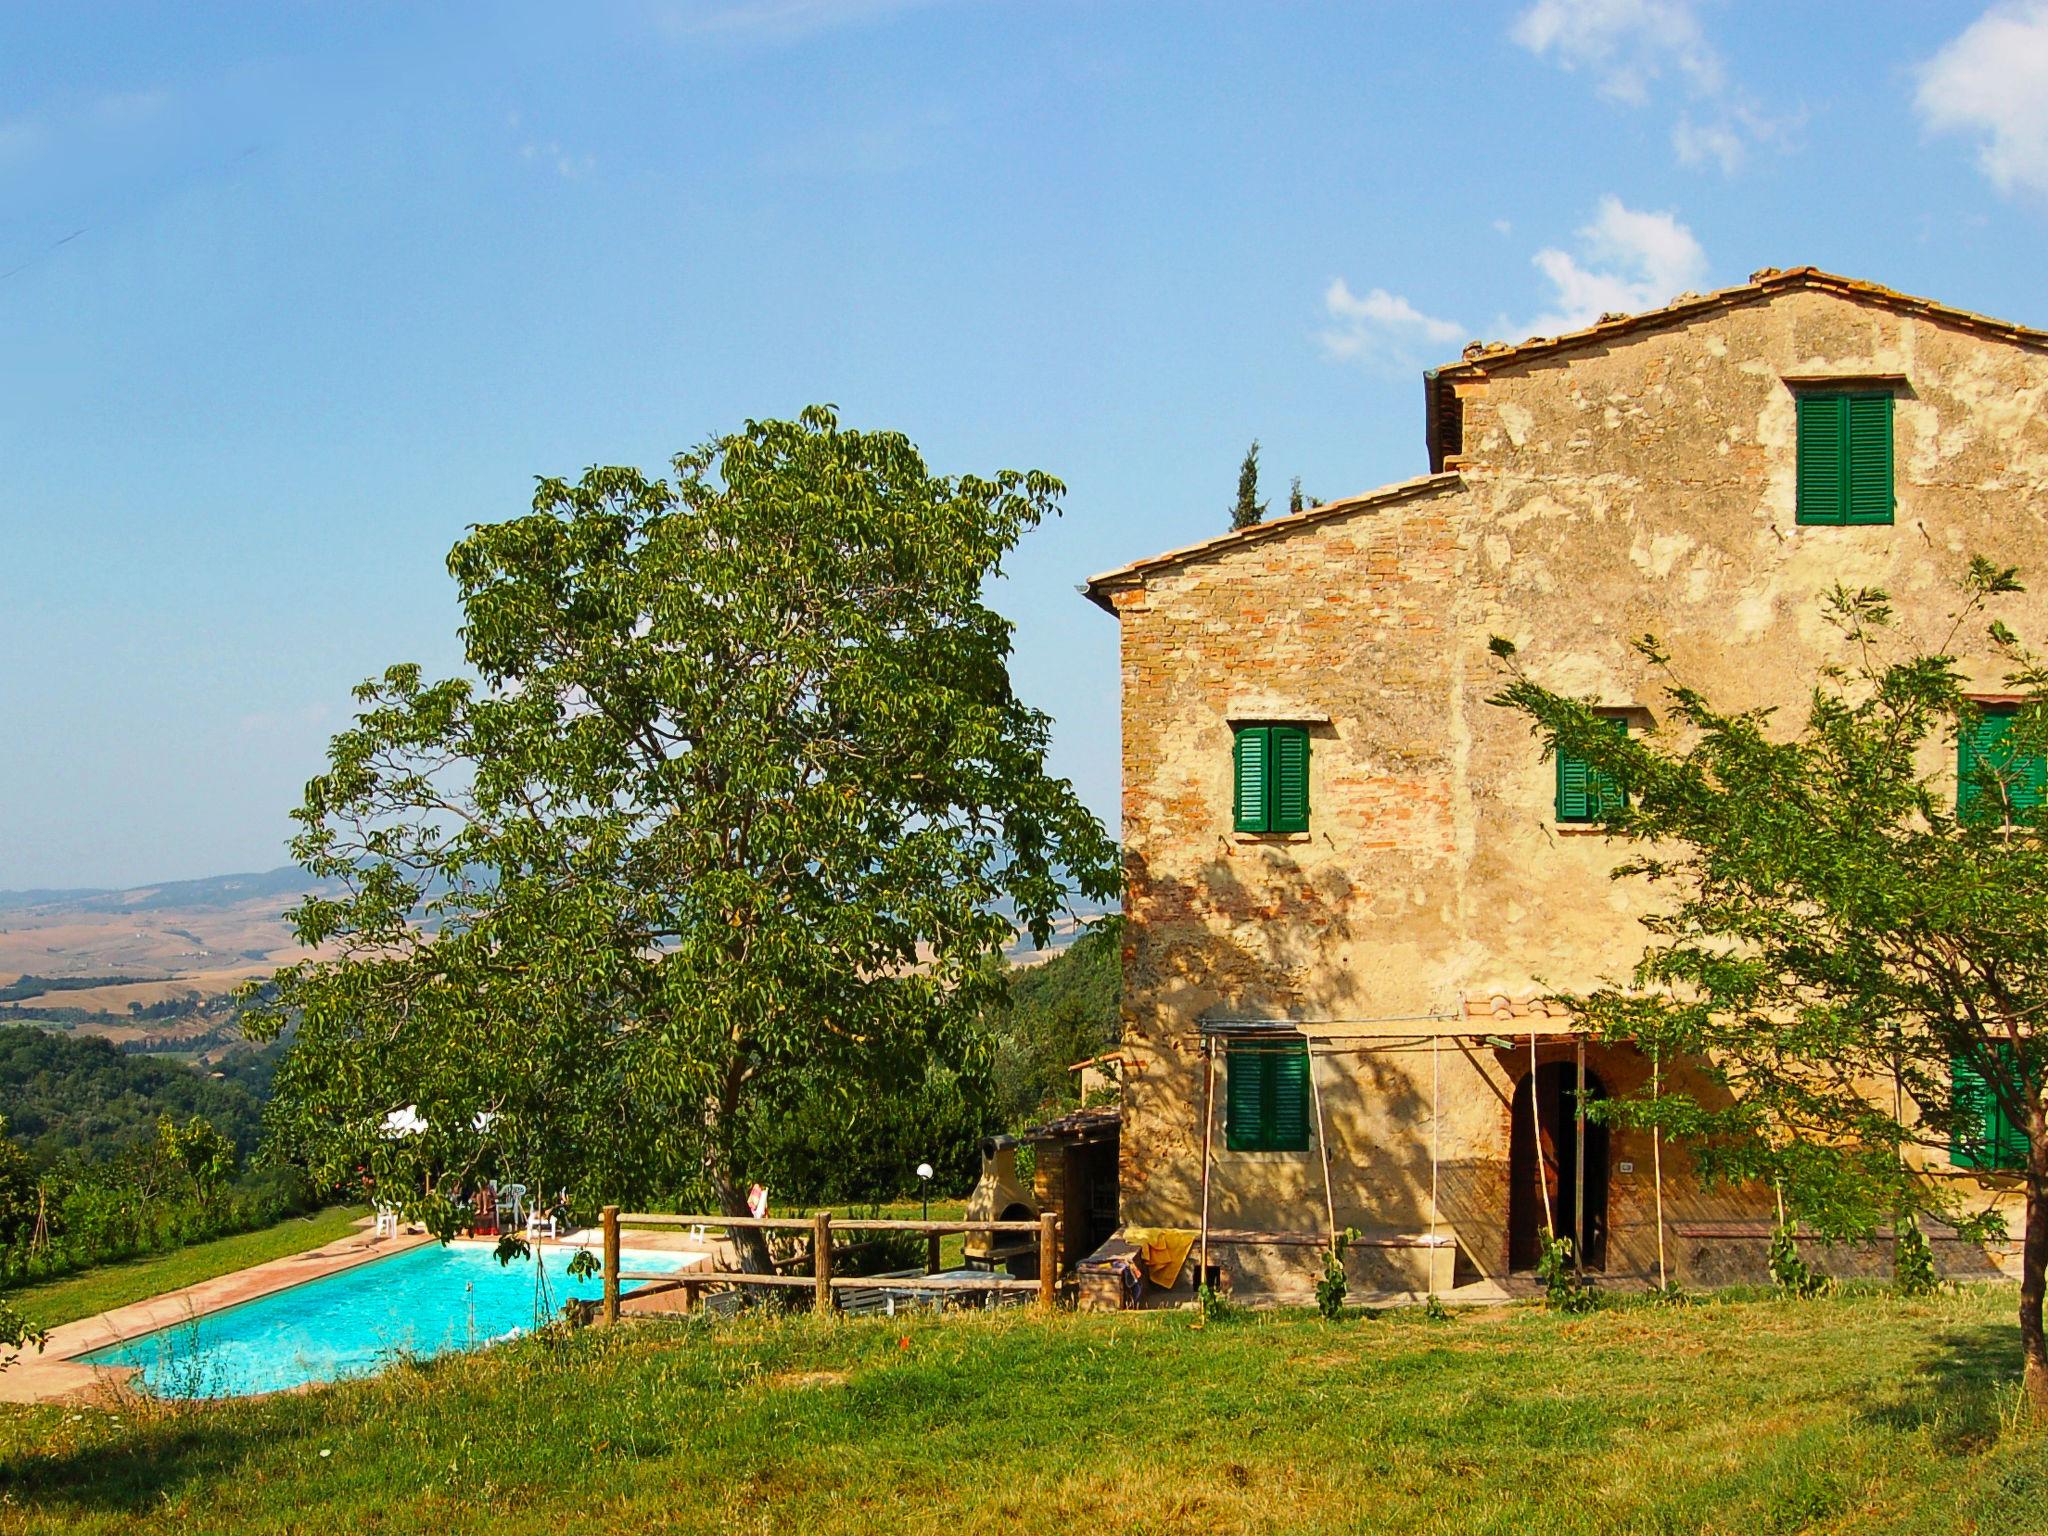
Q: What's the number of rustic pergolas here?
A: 1